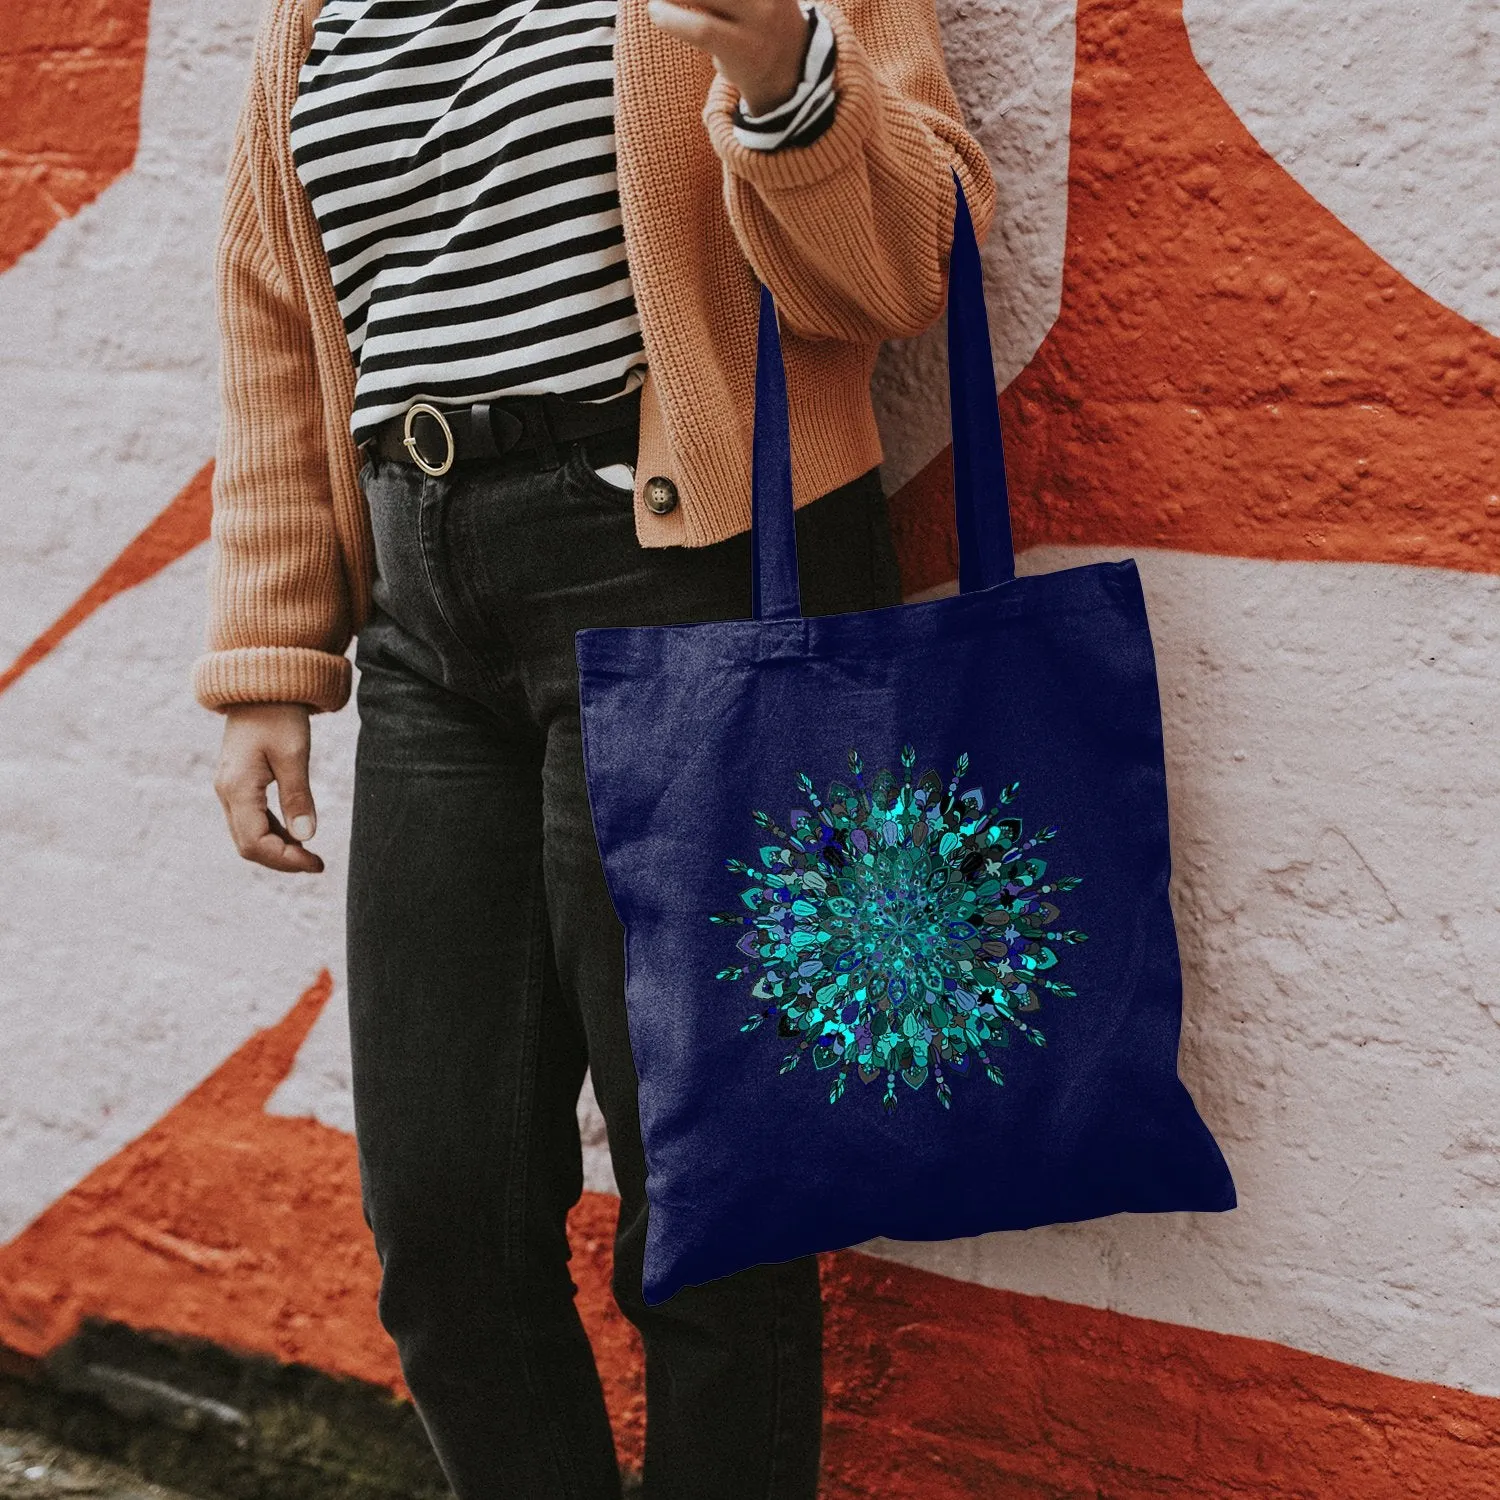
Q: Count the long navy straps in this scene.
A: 2